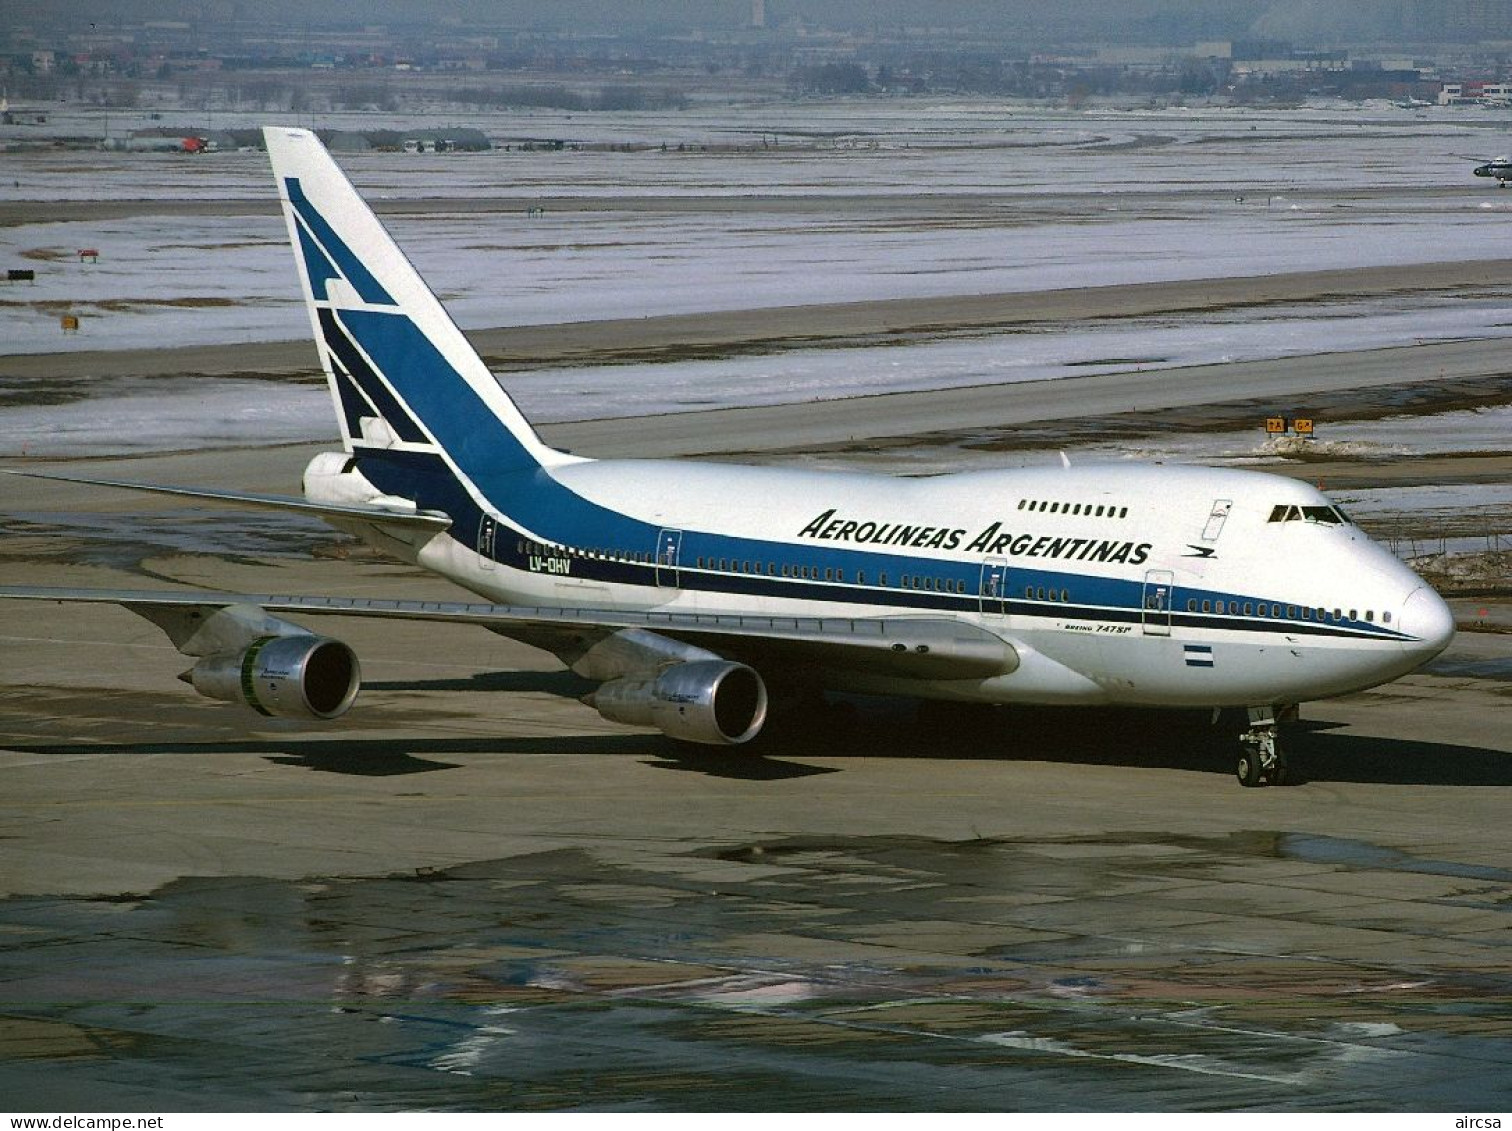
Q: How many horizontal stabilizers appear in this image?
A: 1